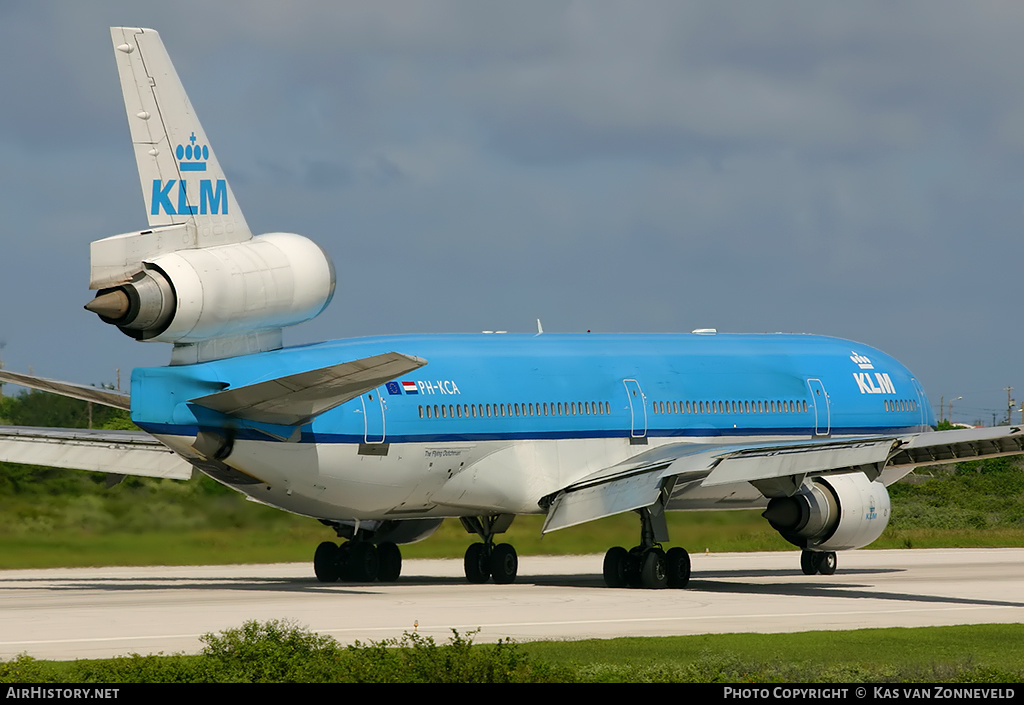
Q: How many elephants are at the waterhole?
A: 0